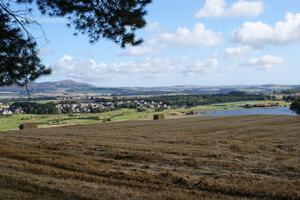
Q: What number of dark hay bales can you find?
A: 2